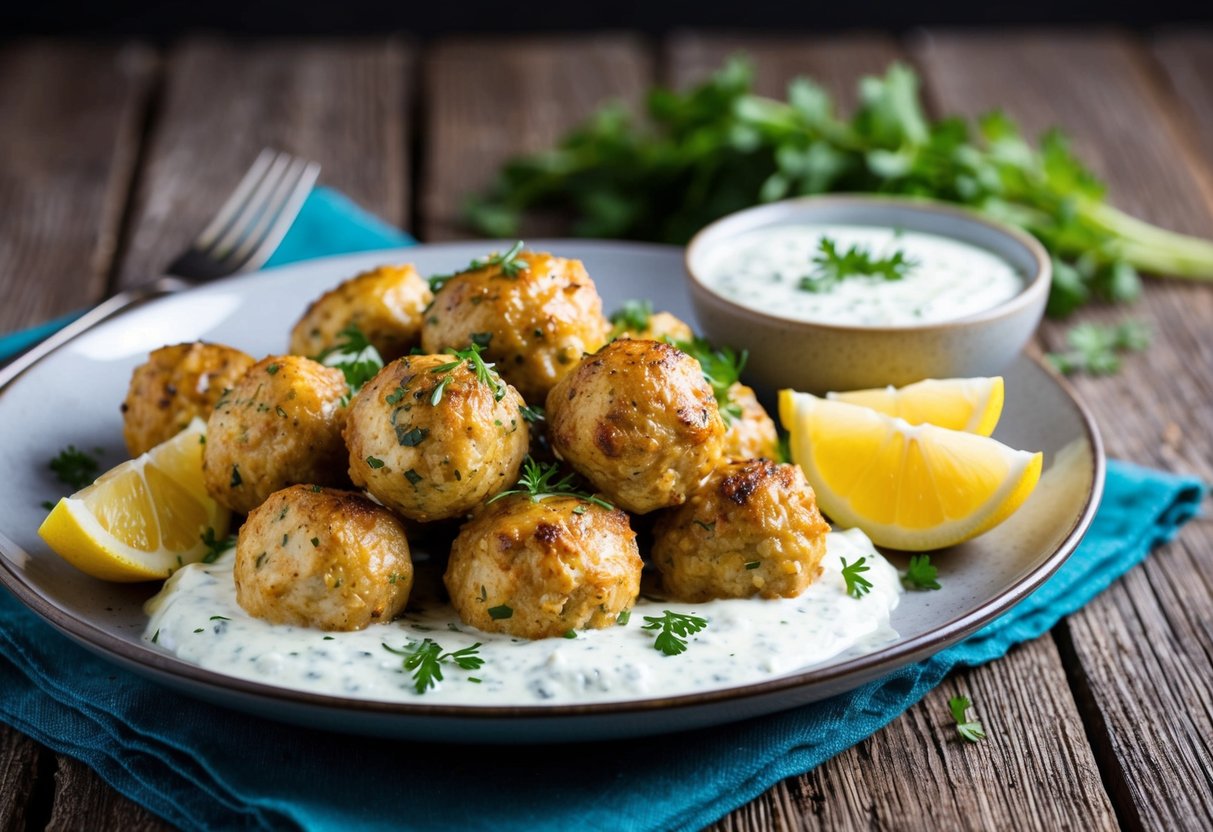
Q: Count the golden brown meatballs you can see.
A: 11